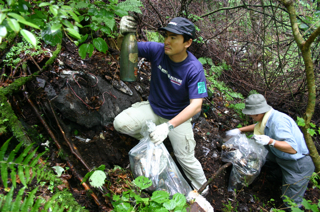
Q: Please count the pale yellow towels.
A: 1